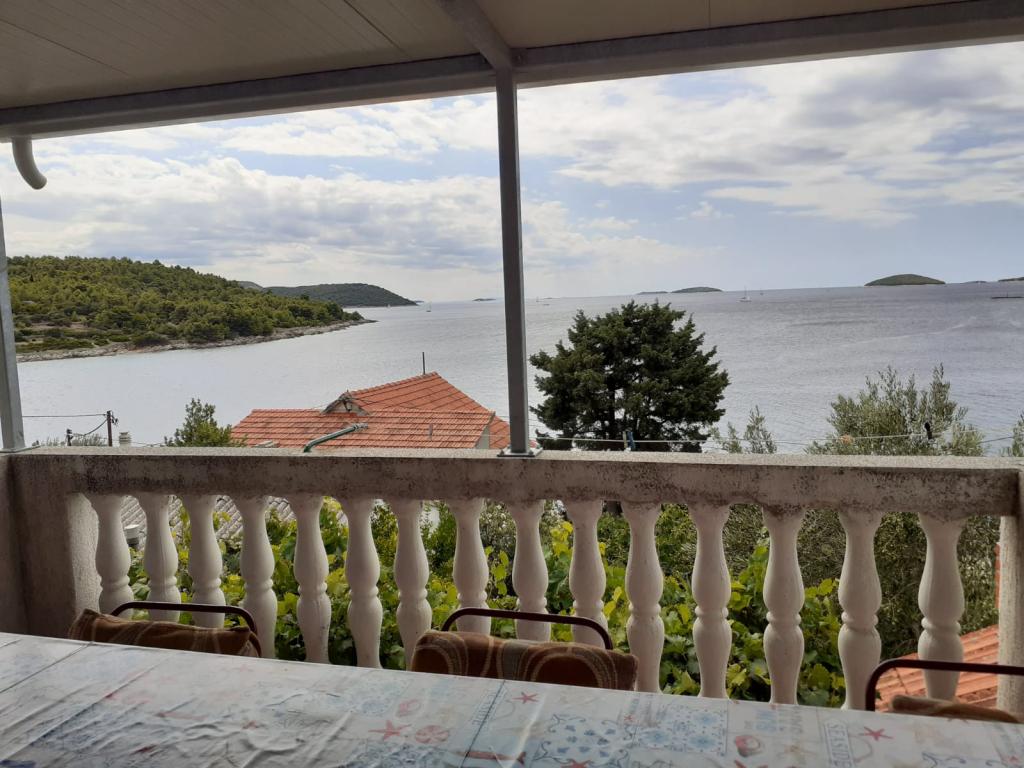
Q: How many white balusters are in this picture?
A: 15